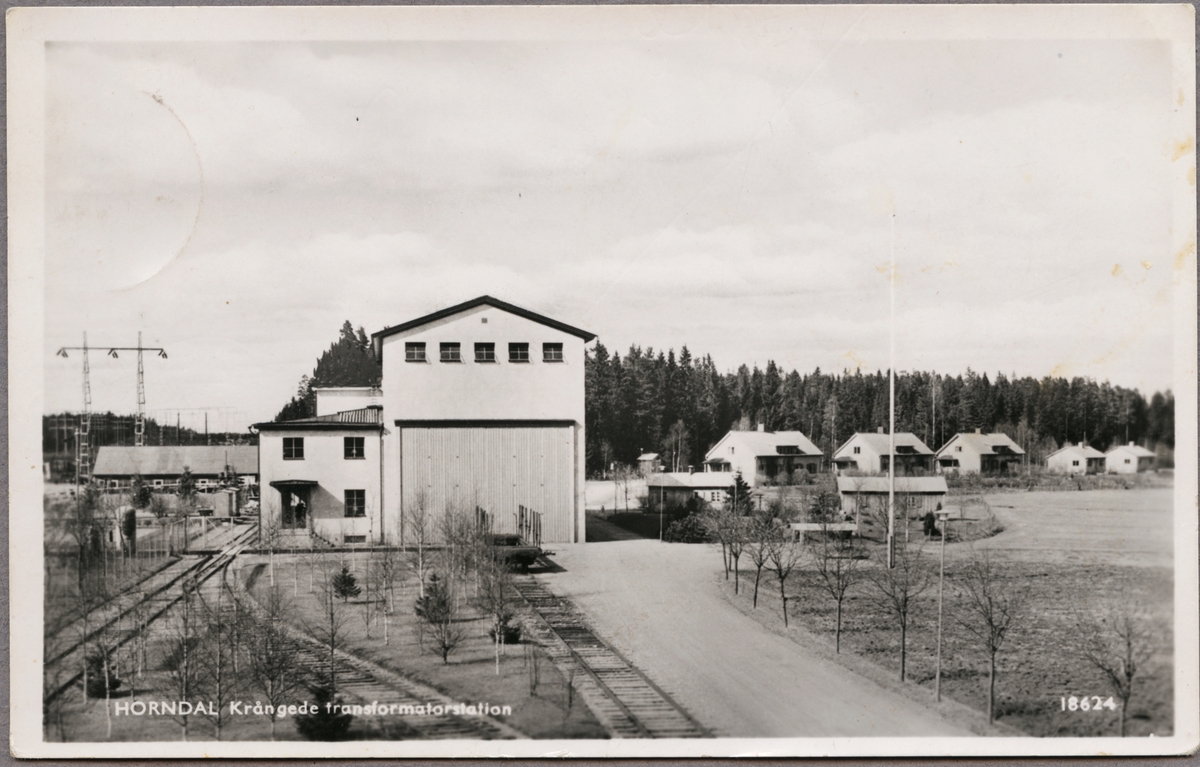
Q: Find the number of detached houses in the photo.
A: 5